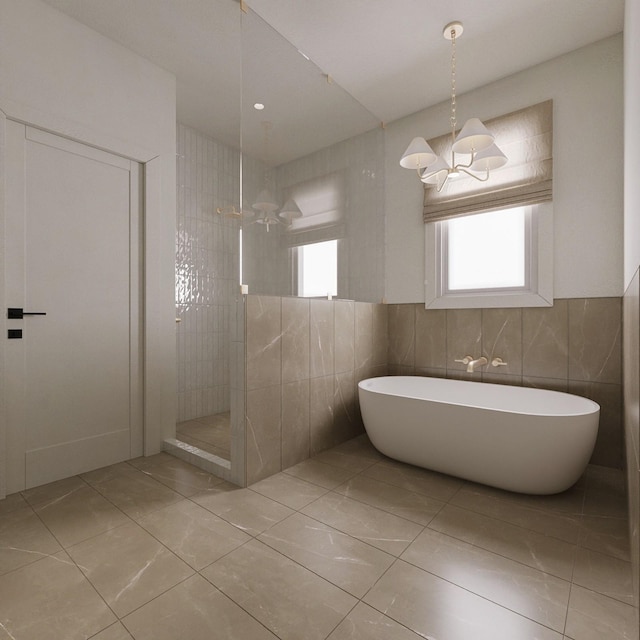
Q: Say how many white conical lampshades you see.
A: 4